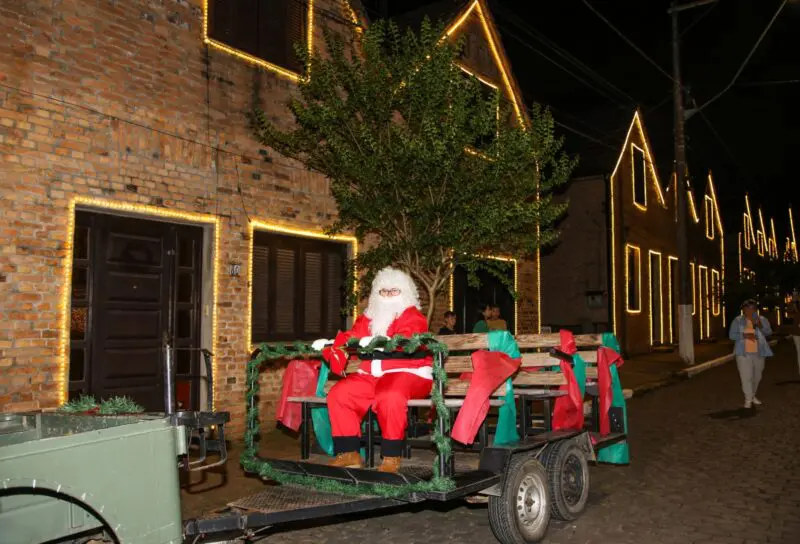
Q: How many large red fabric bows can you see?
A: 4